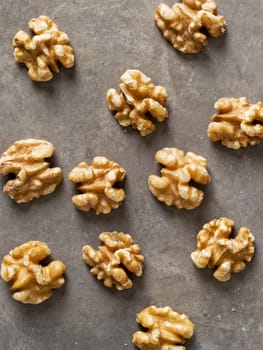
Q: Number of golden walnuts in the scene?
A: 11